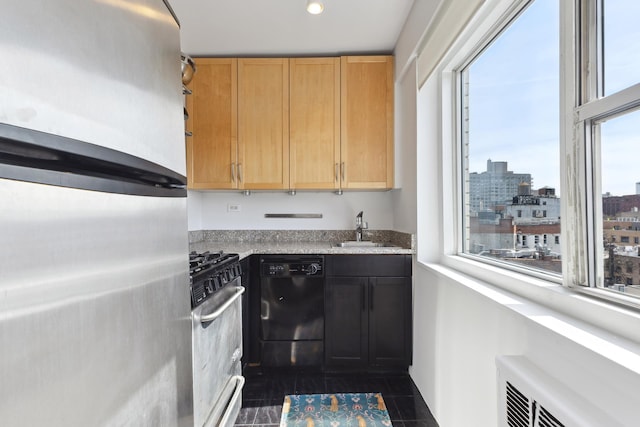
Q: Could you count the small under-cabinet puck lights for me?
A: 3